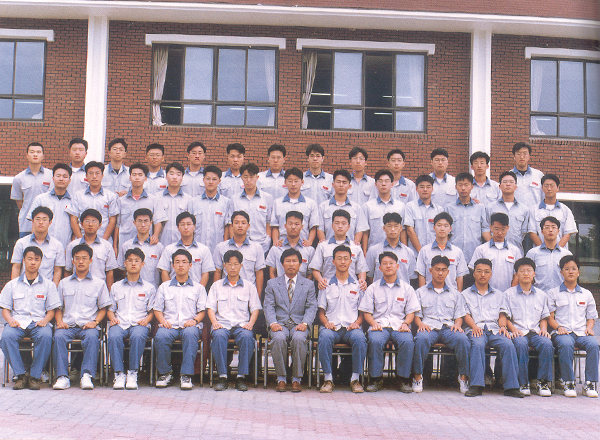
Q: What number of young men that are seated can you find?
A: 11